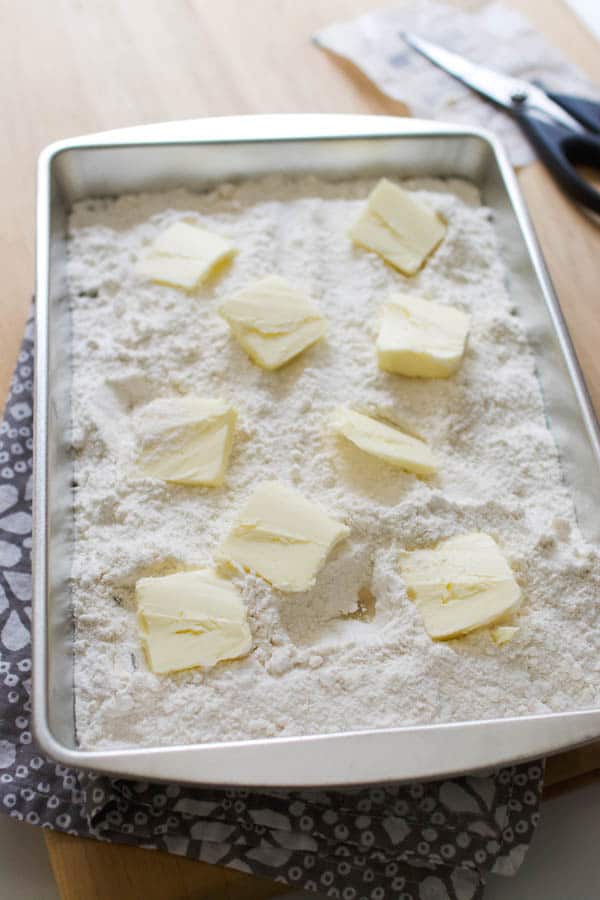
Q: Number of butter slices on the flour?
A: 9